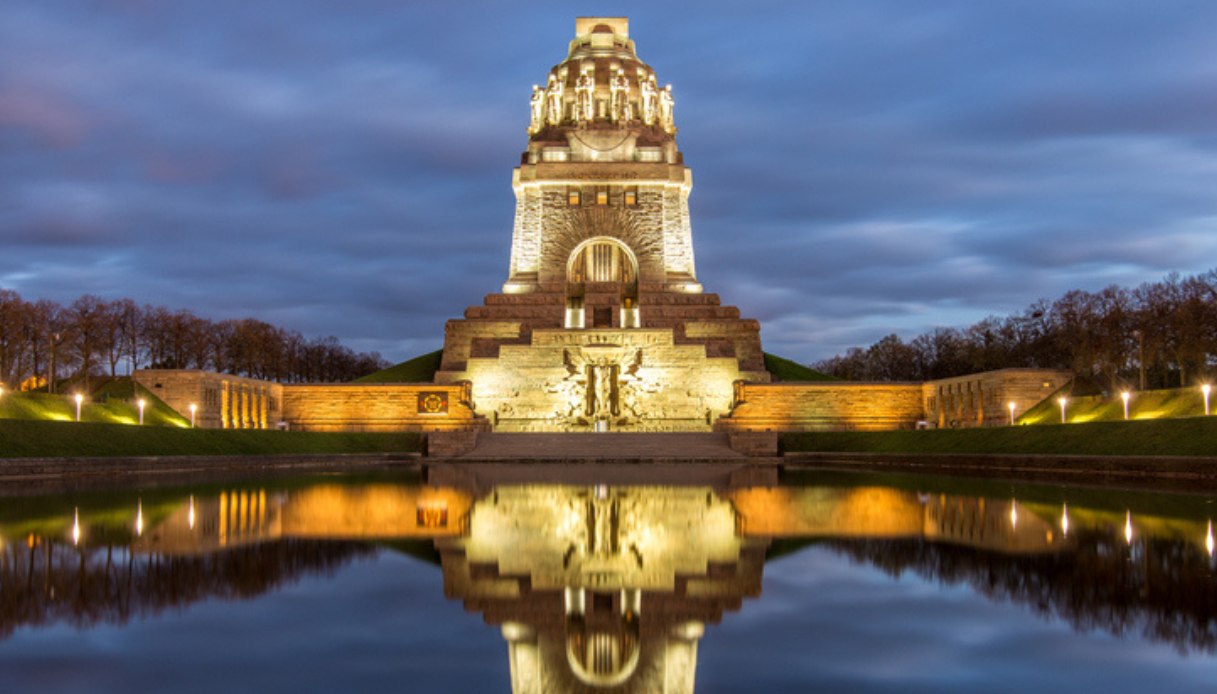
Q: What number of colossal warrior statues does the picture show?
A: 6